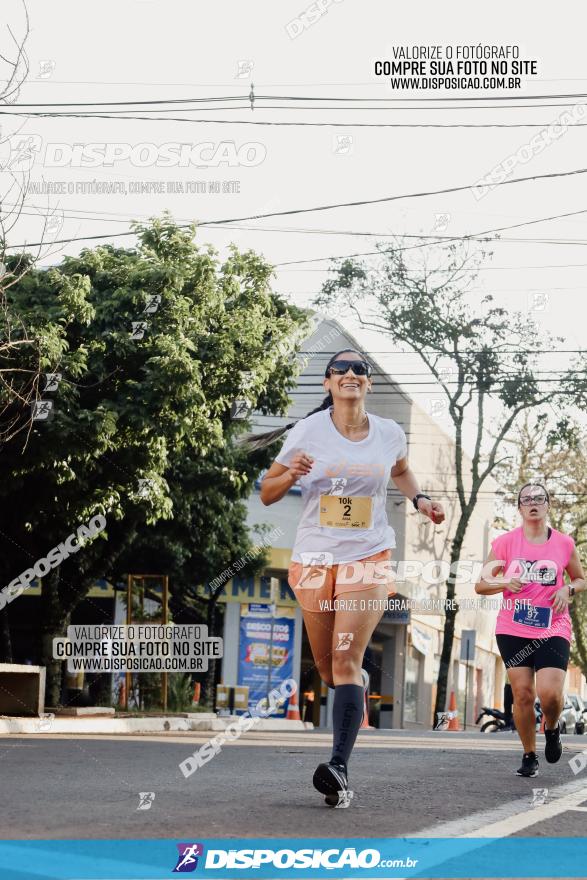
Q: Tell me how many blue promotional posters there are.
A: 1